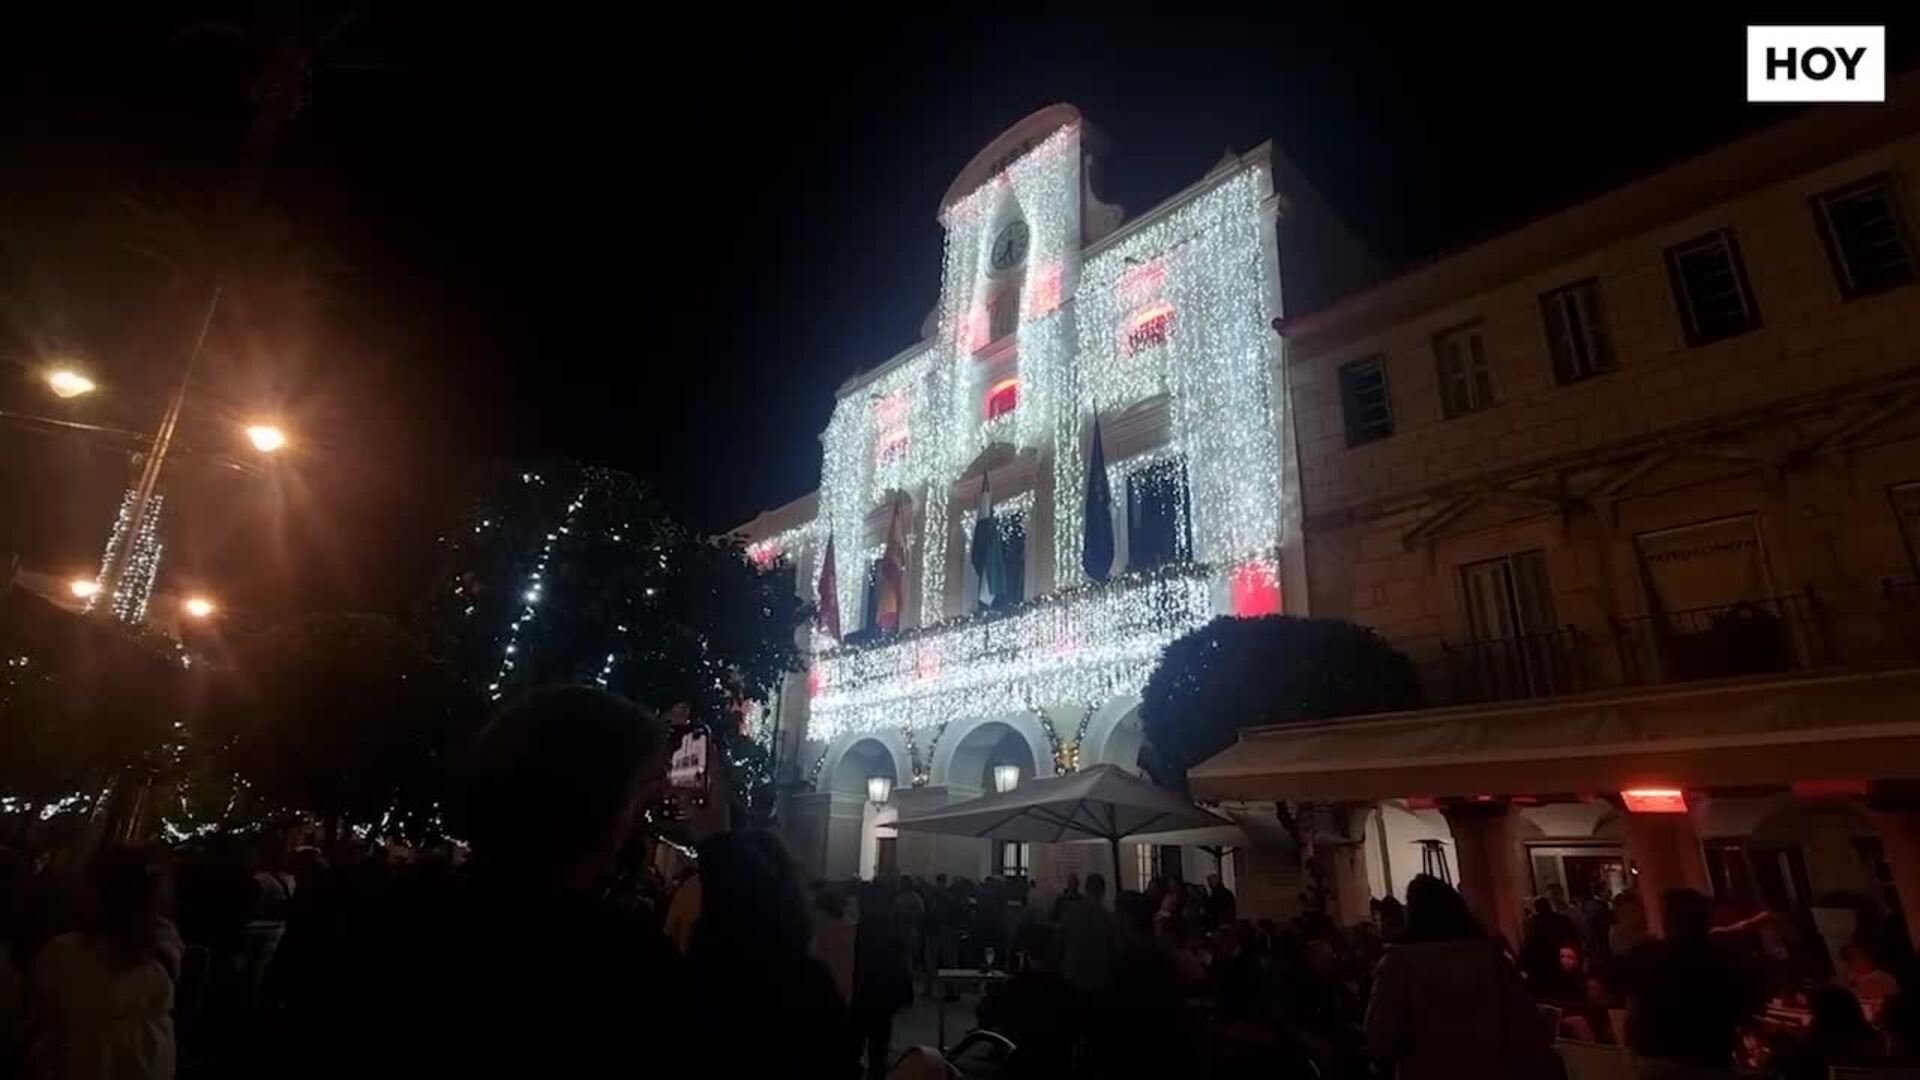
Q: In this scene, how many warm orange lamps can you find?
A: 4